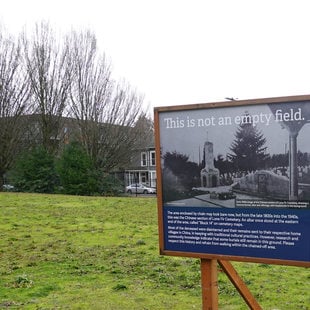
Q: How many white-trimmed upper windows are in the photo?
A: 2